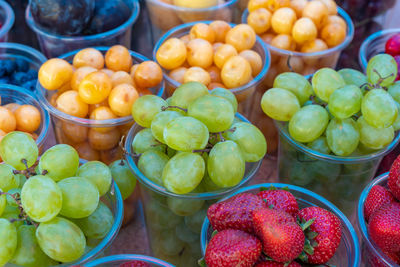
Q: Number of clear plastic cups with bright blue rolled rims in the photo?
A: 15